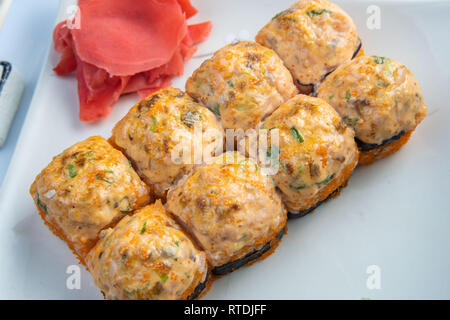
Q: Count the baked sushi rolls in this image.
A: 8